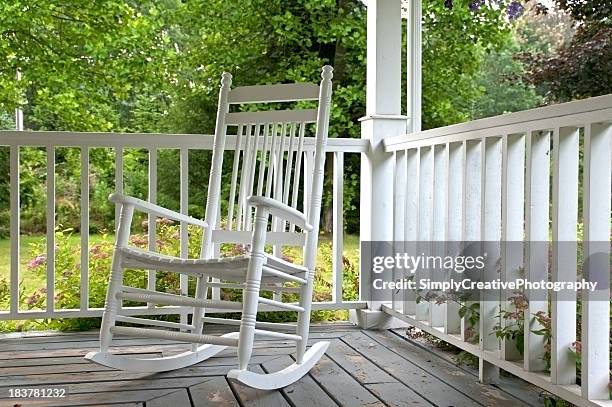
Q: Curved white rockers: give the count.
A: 2